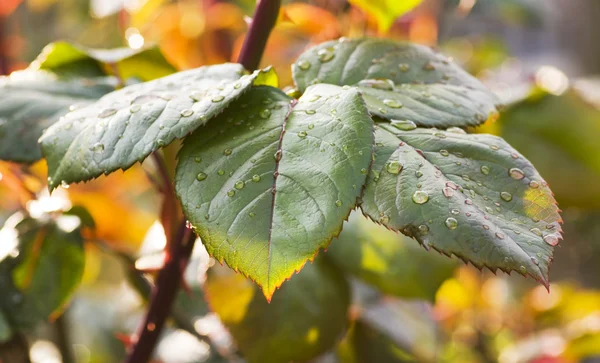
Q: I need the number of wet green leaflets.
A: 4